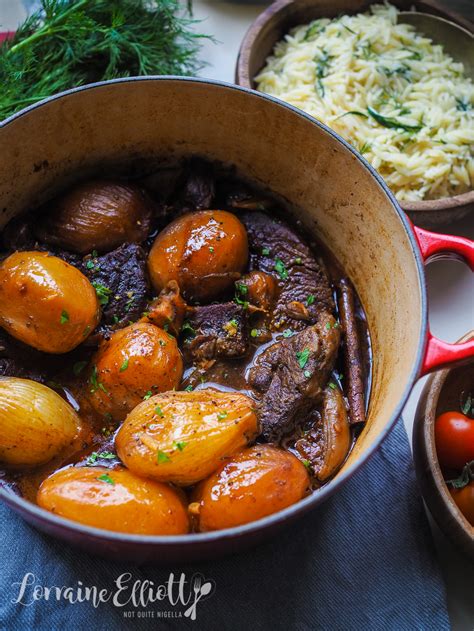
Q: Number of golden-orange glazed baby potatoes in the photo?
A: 7